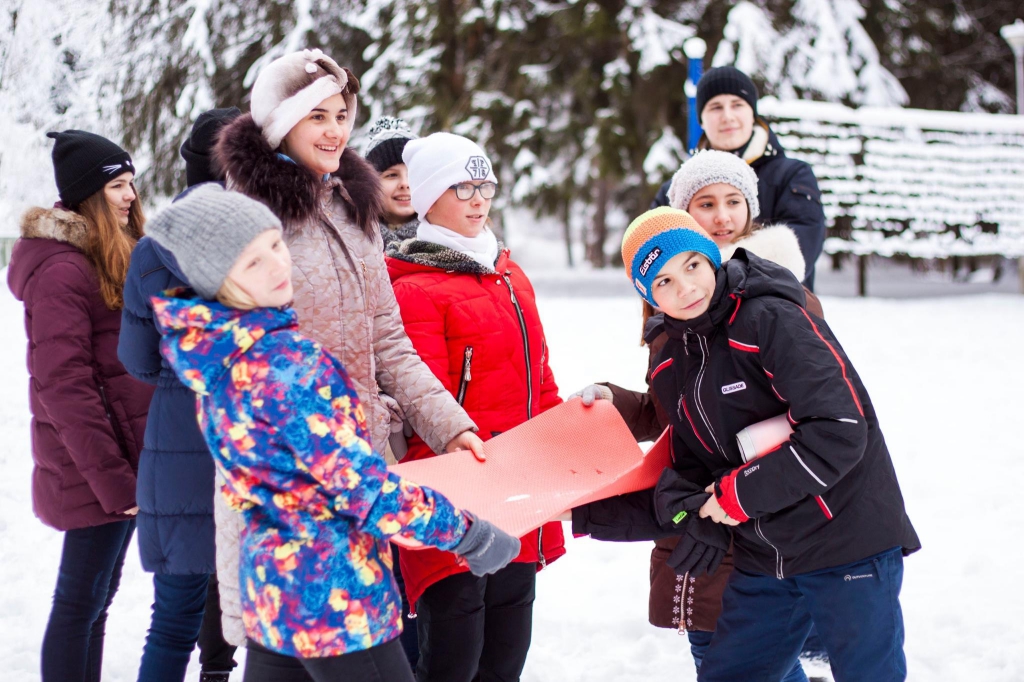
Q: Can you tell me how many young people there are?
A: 9